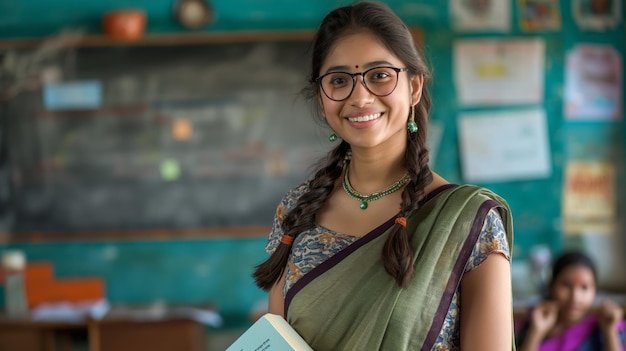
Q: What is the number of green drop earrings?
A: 2